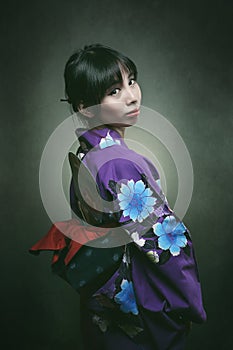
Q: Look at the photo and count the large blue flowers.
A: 3